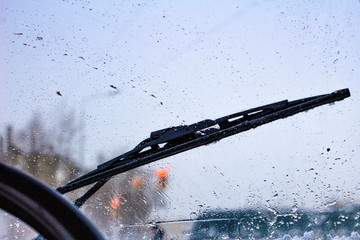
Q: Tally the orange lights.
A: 3